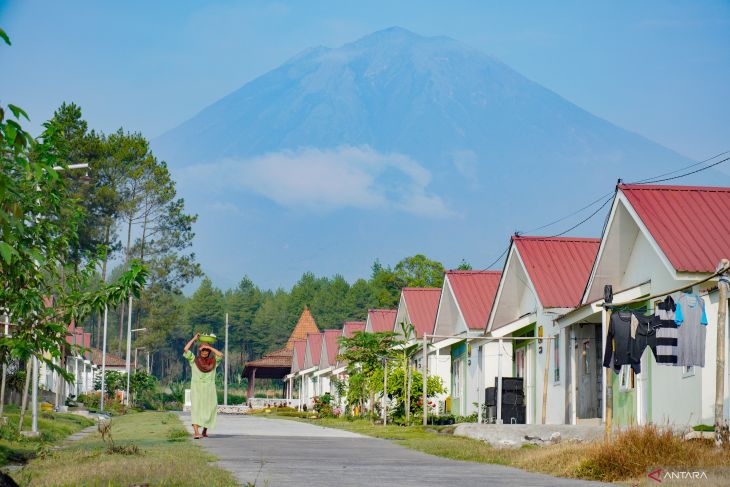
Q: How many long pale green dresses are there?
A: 1